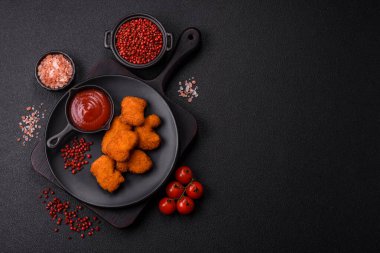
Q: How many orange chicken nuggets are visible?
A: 6